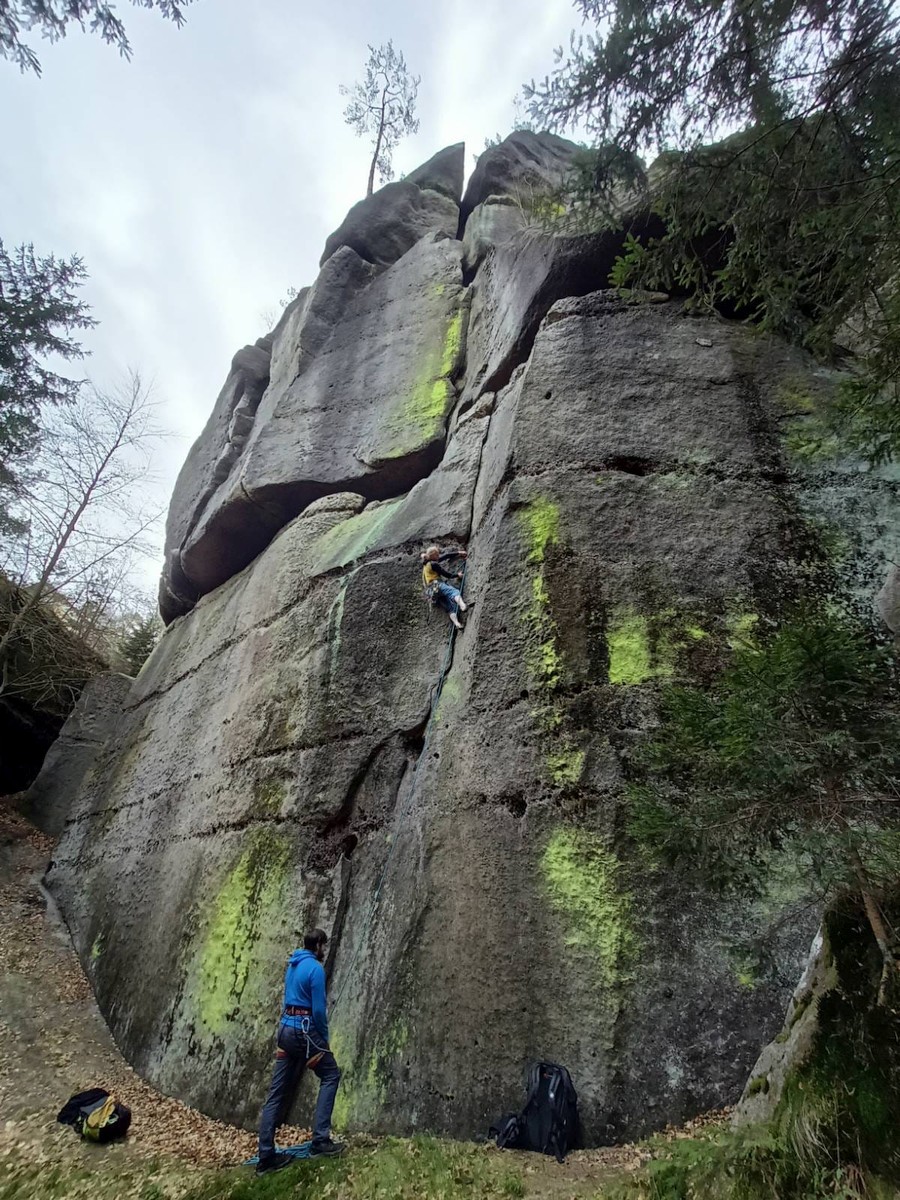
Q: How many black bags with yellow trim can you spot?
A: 1